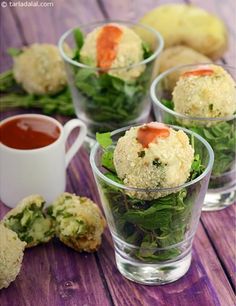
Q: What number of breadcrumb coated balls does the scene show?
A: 6